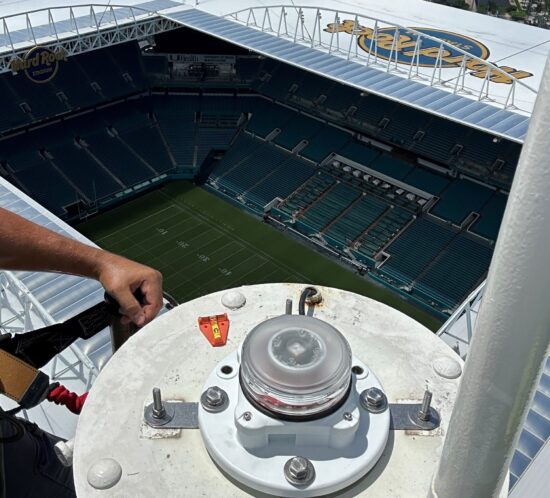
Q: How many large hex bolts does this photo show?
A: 3